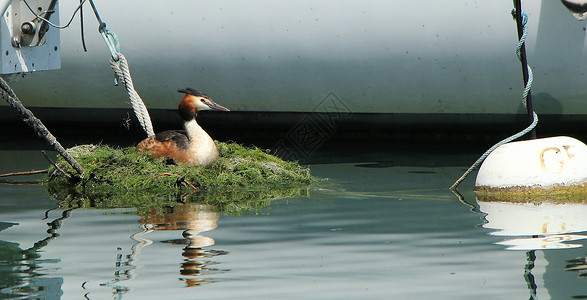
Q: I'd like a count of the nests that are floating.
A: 1